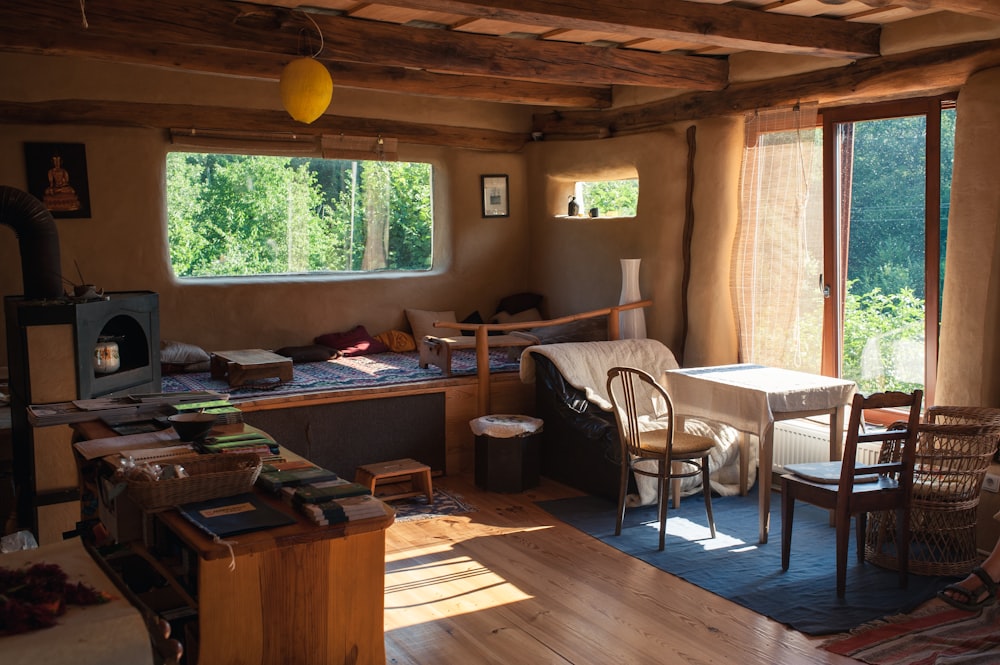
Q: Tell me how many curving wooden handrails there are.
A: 1